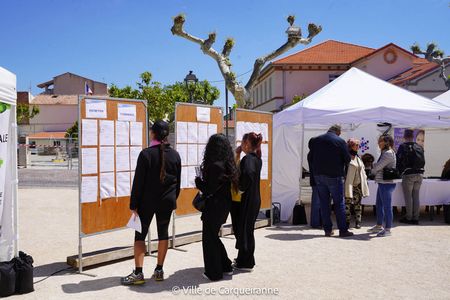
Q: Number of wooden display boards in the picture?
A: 3